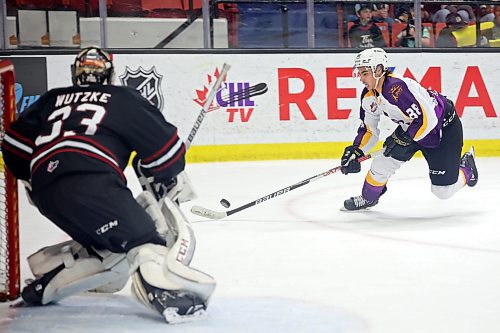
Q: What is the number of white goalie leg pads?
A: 2